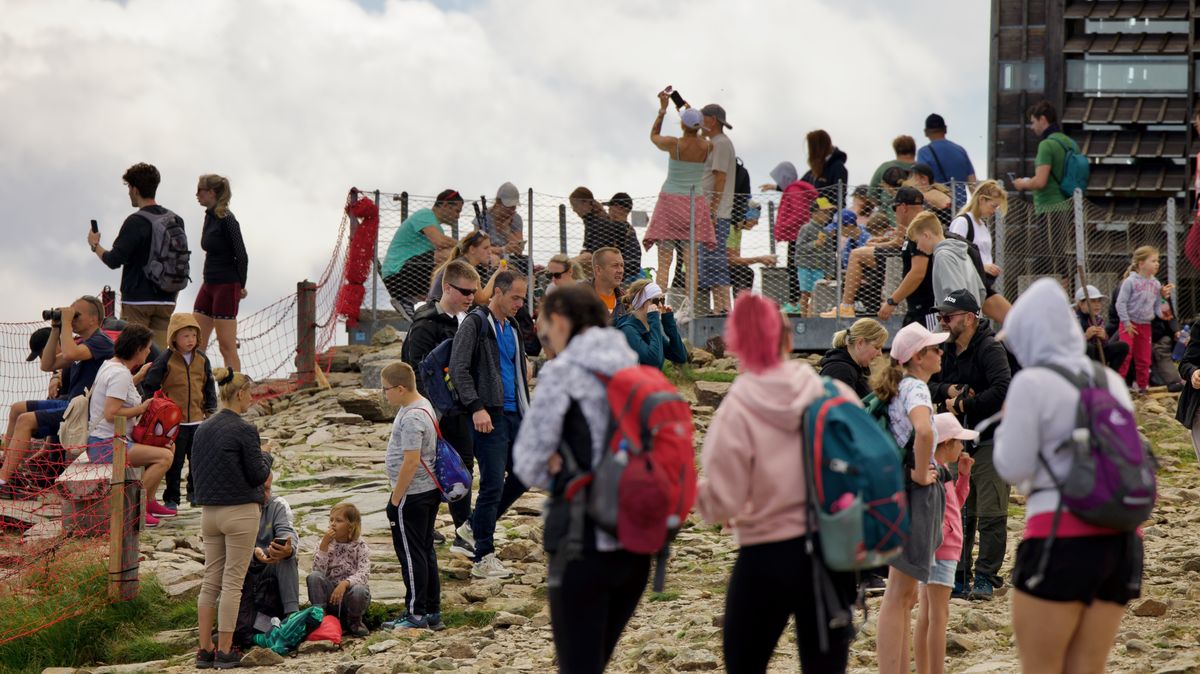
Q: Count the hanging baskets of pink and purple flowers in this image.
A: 0